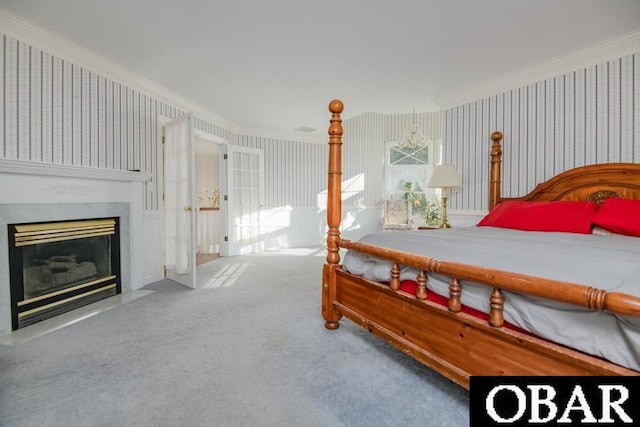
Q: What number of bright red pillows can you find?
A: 2